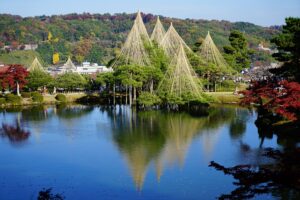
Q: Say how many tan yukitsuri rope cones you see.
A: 7